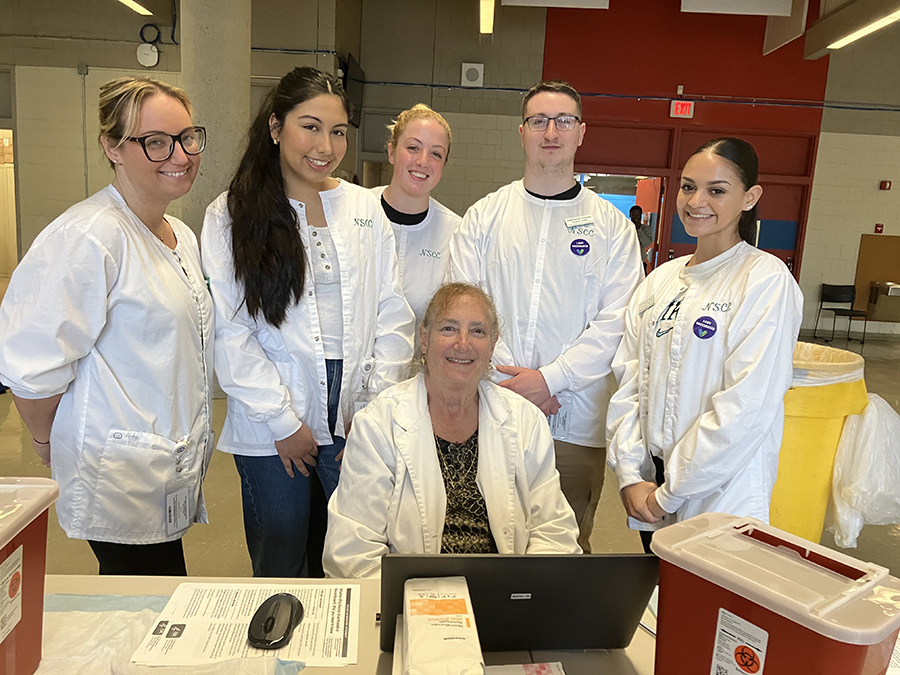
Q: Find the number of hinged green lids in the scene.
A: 0